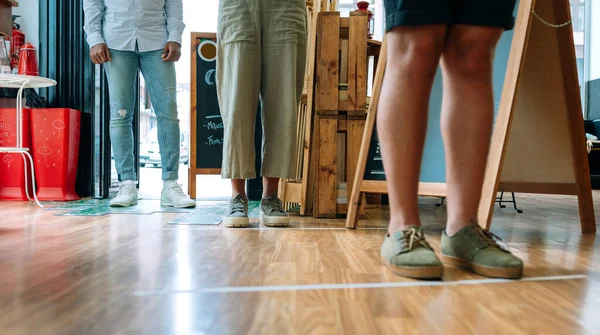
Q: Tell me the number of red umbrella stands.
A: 2